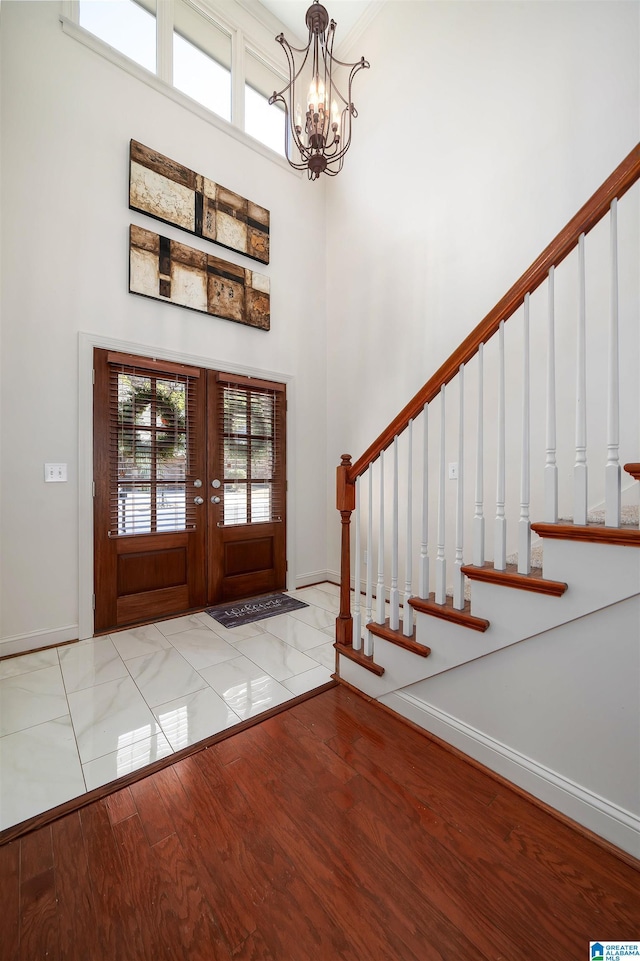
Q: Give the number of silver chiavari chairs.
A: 0